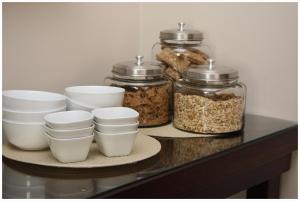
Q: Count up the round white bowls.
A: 5